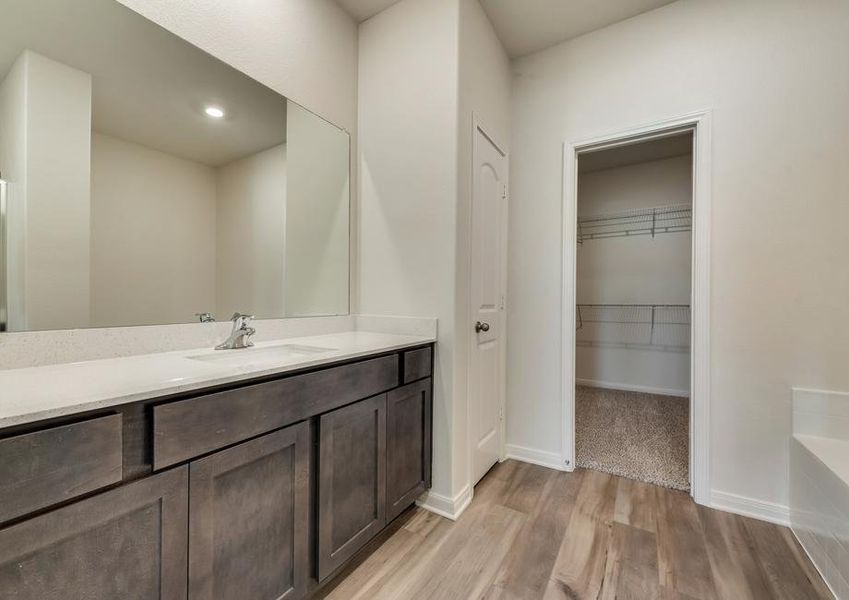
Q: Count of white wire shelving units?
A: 2